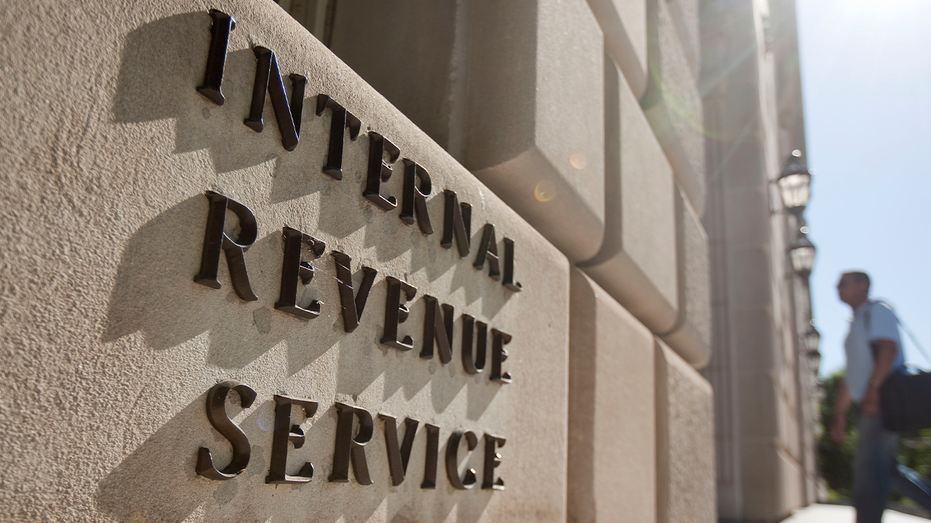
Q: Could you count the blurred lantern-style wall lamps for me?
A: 4